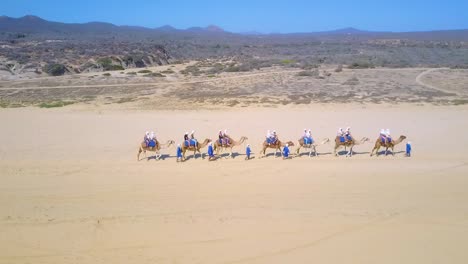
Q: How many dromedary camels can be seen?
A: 7